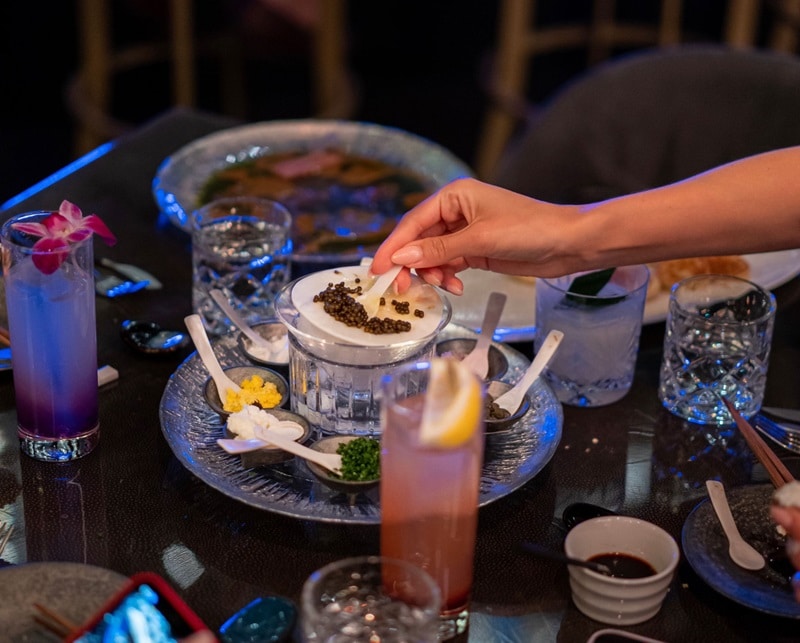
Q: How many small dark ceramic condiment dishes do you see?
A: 6